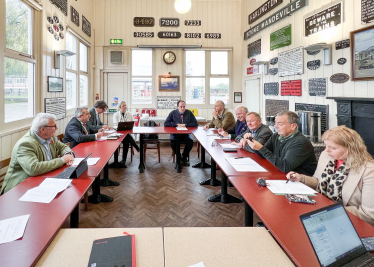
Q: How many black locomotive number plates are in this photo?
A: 7